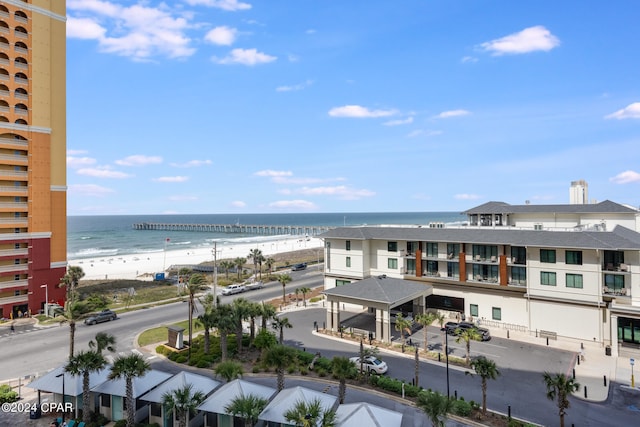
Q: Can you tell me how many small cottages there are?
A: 6